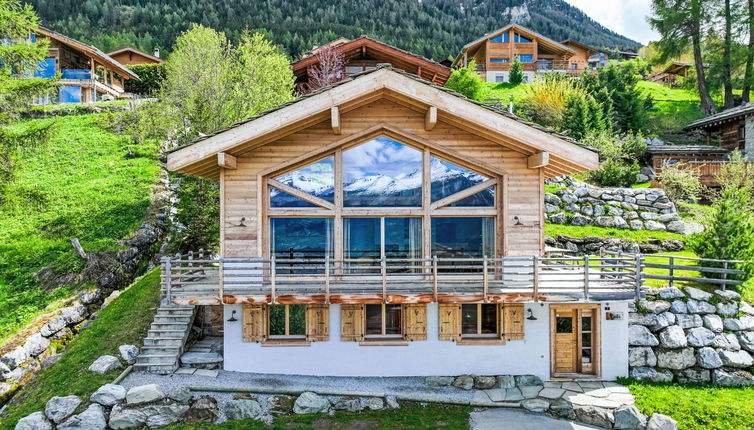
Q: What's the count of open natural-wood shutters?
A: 6